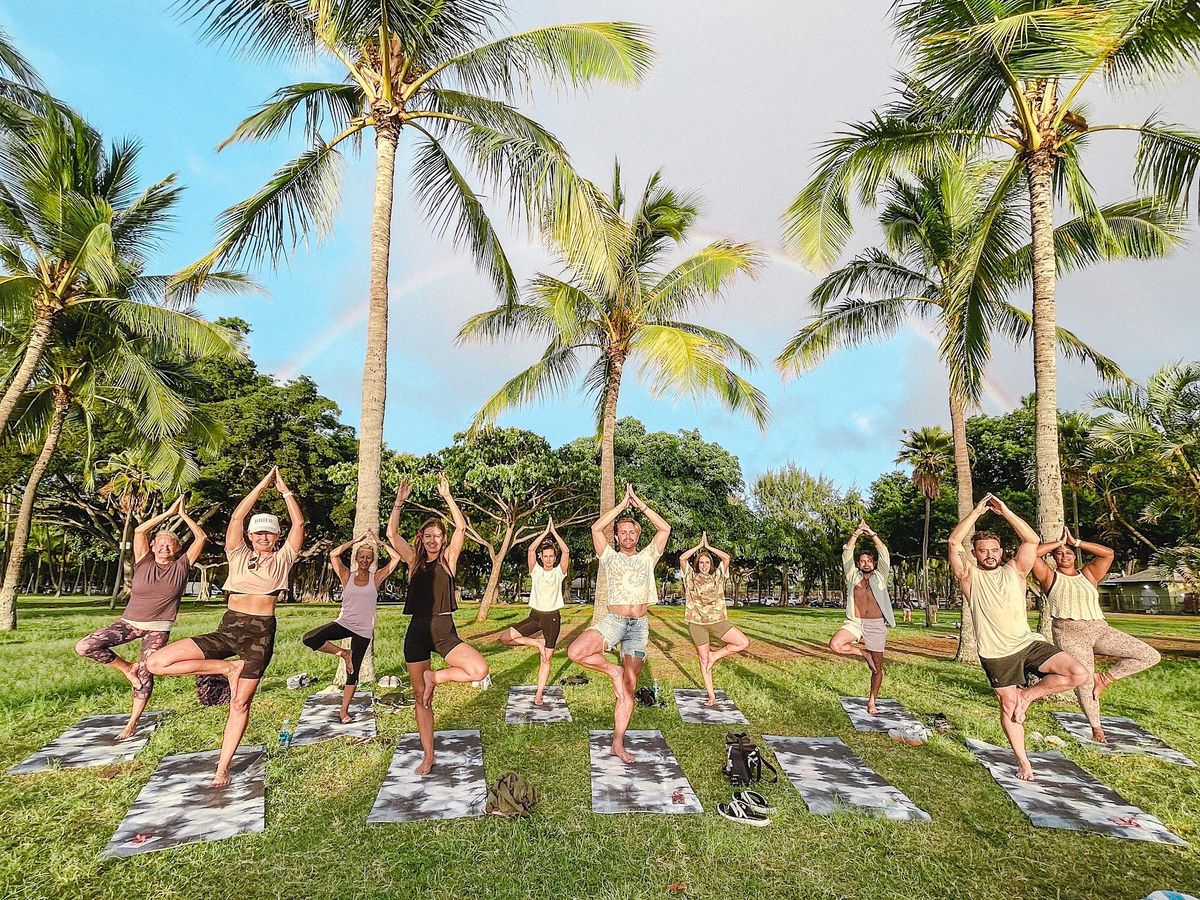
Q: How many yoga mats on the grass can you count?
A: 11